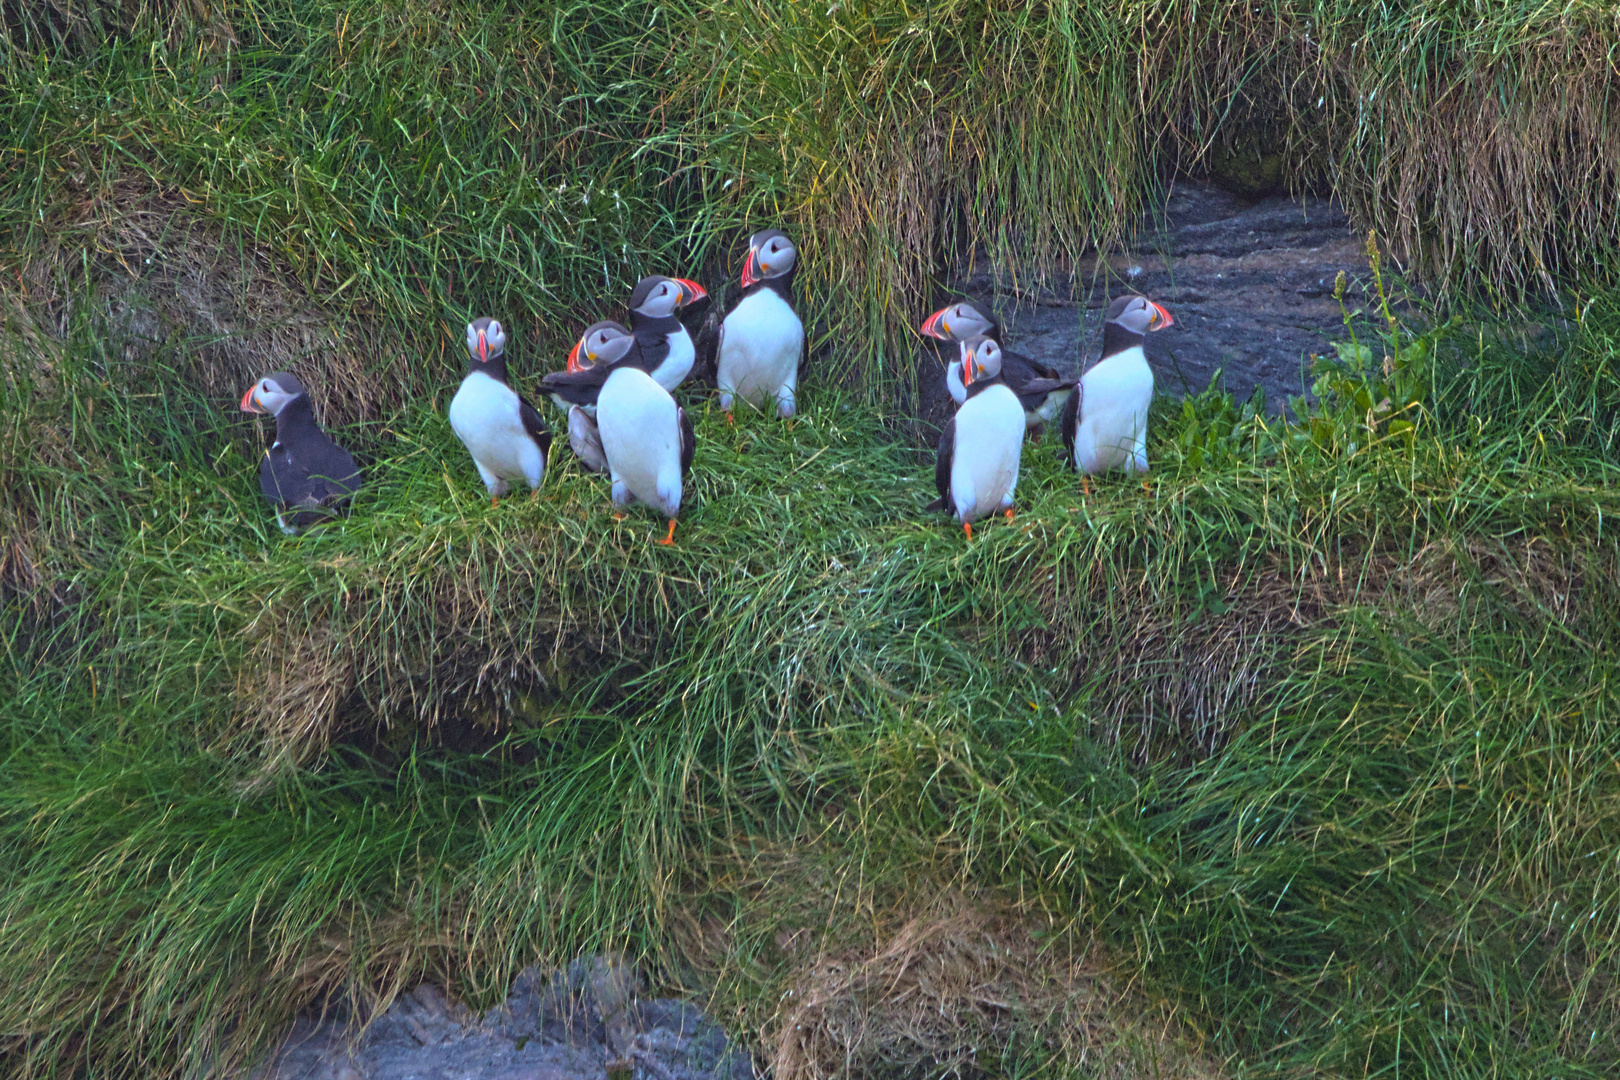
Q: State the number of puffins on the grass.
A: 8